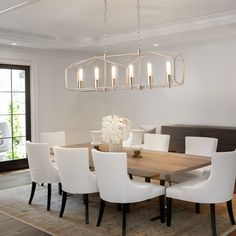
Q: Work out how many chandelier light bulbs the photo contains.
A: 6